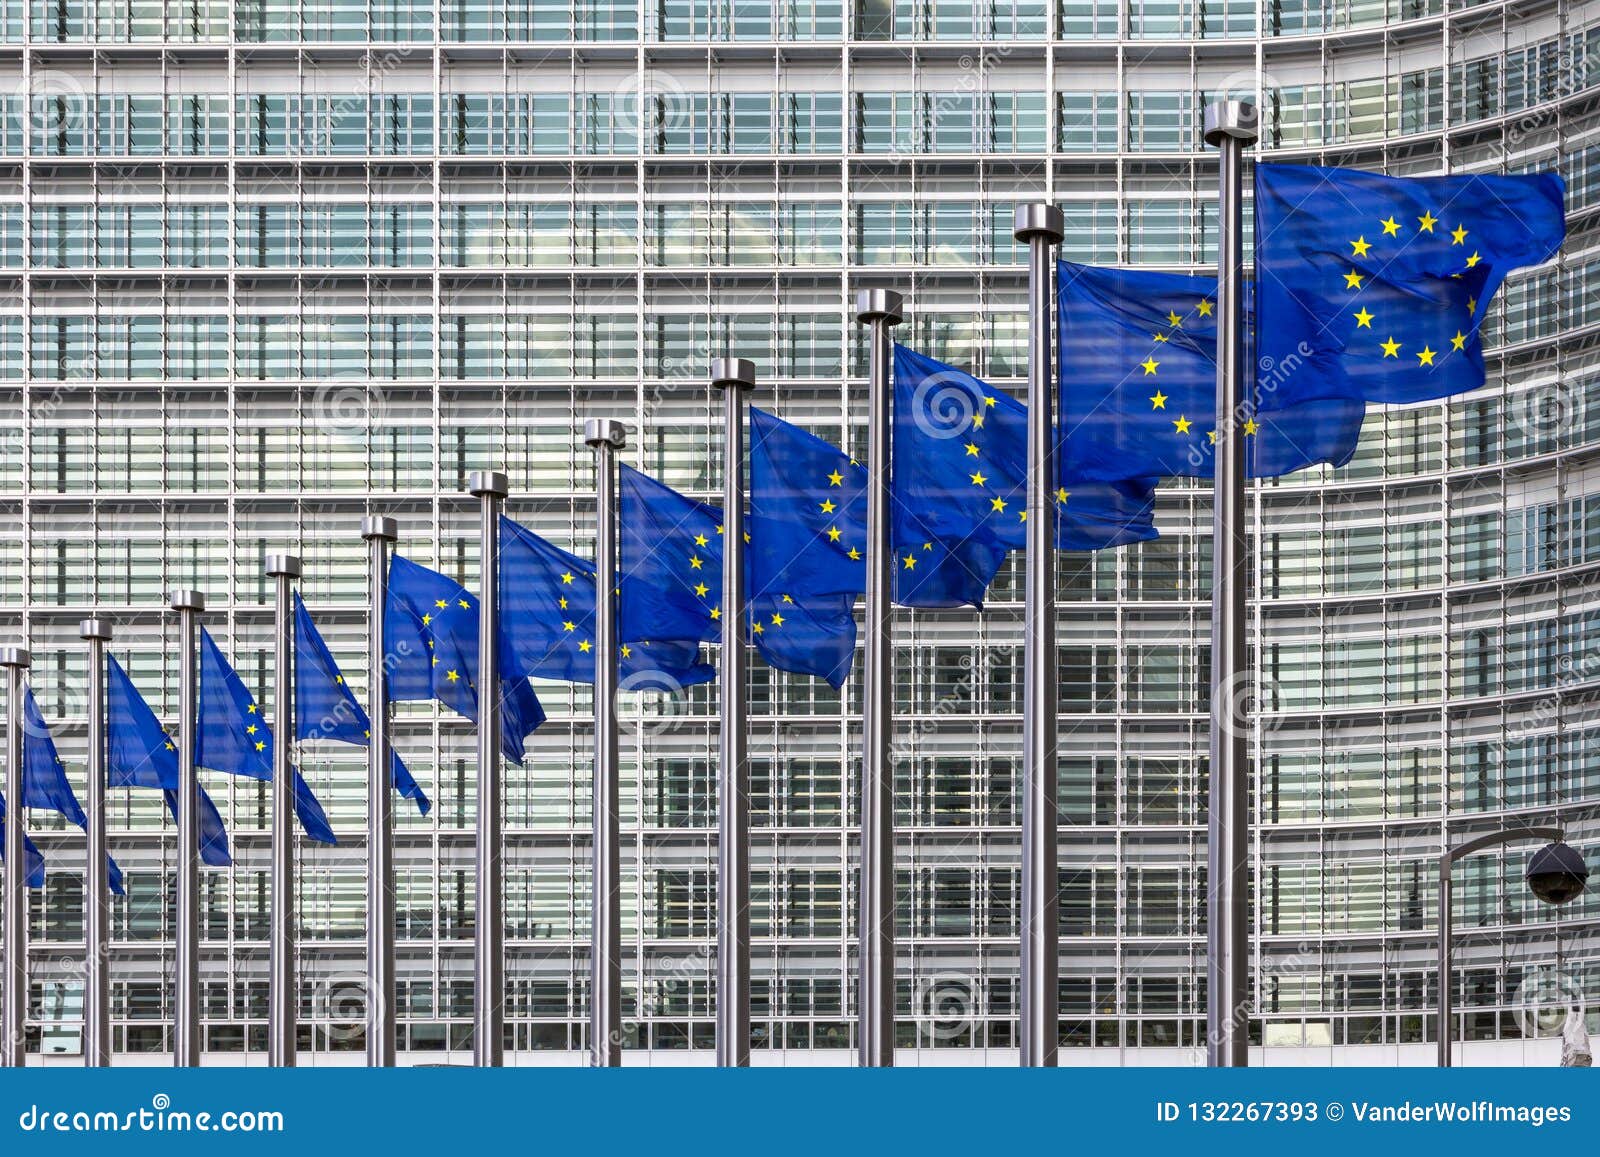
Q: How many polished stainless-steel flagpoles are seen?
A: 11